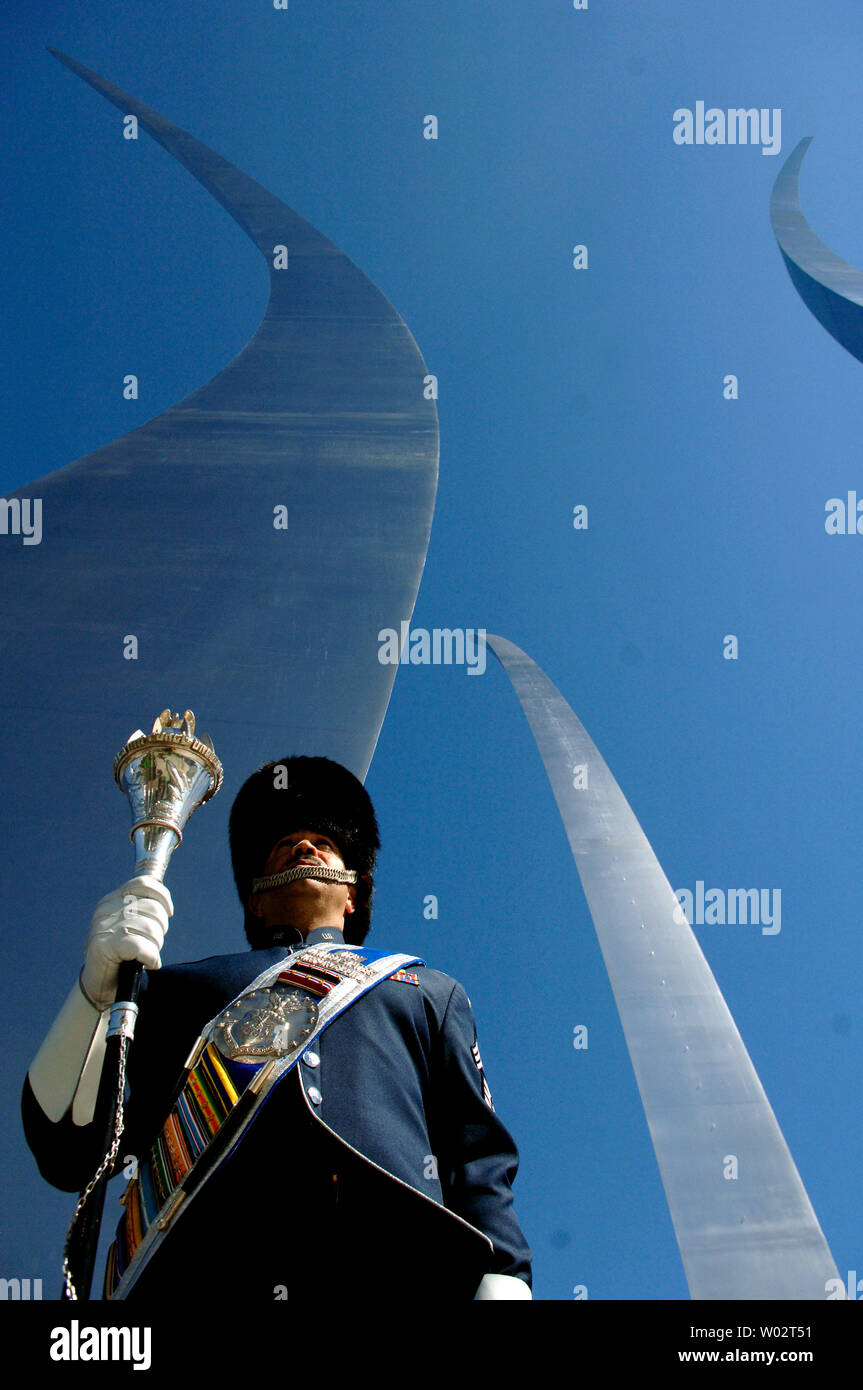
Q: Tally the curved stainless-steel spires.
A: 3